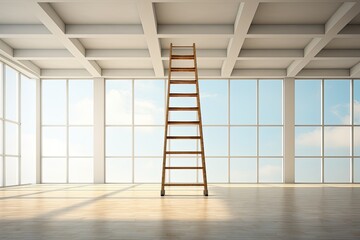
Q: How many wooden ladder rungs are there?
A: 11